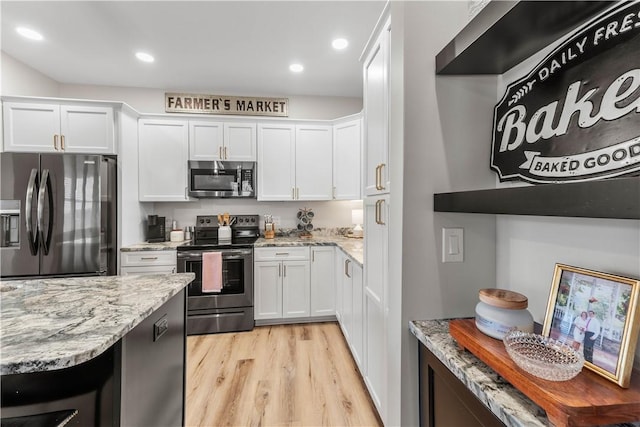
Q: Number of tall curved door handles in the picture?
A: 2